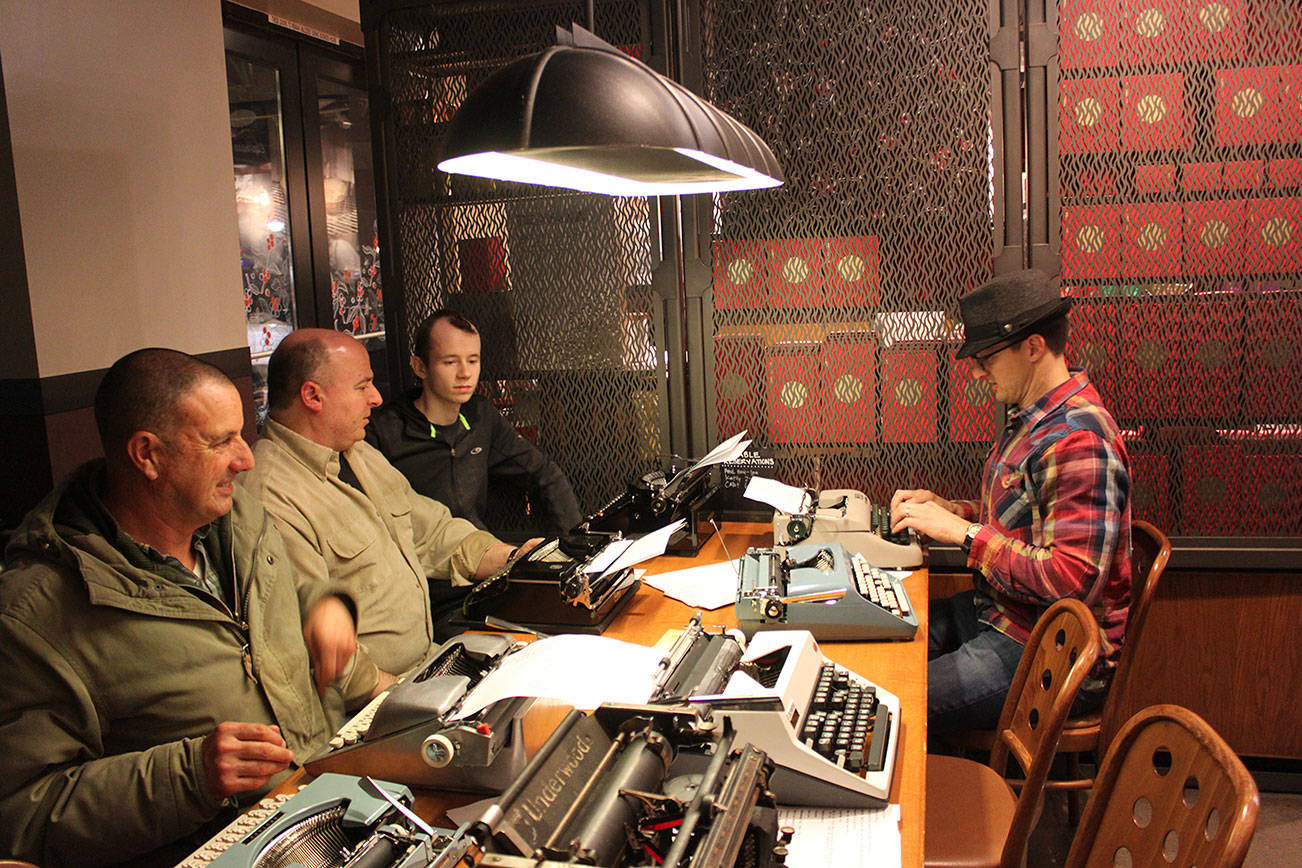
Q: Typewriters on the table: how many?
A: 8